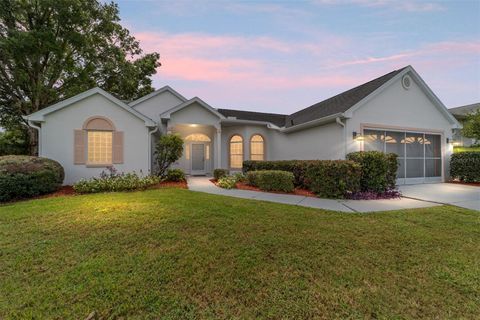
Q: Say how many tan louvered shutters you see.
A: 2